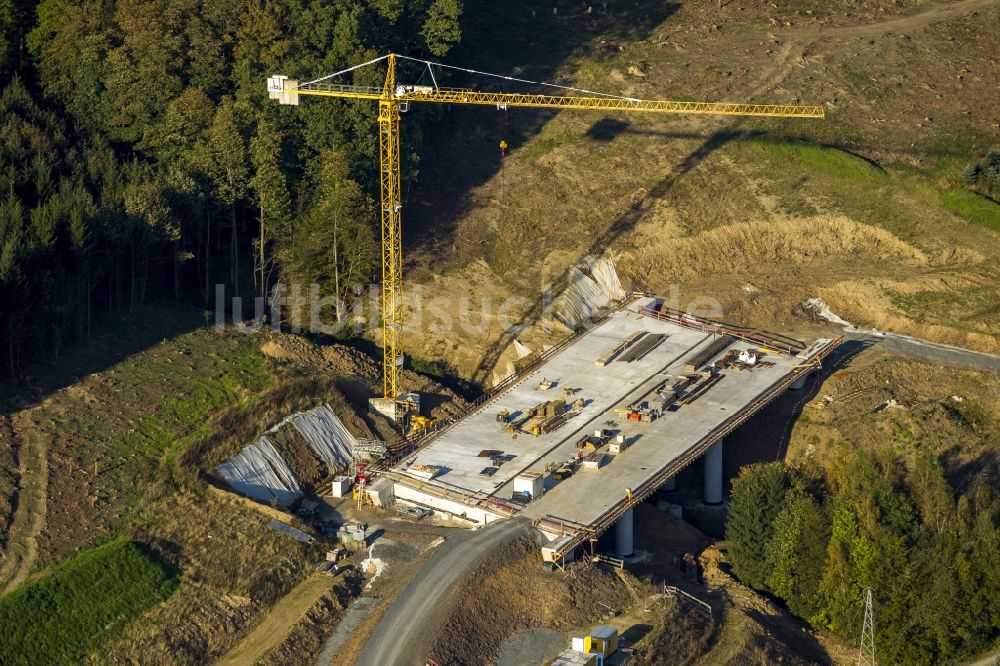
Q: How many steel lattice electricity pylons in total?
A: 1